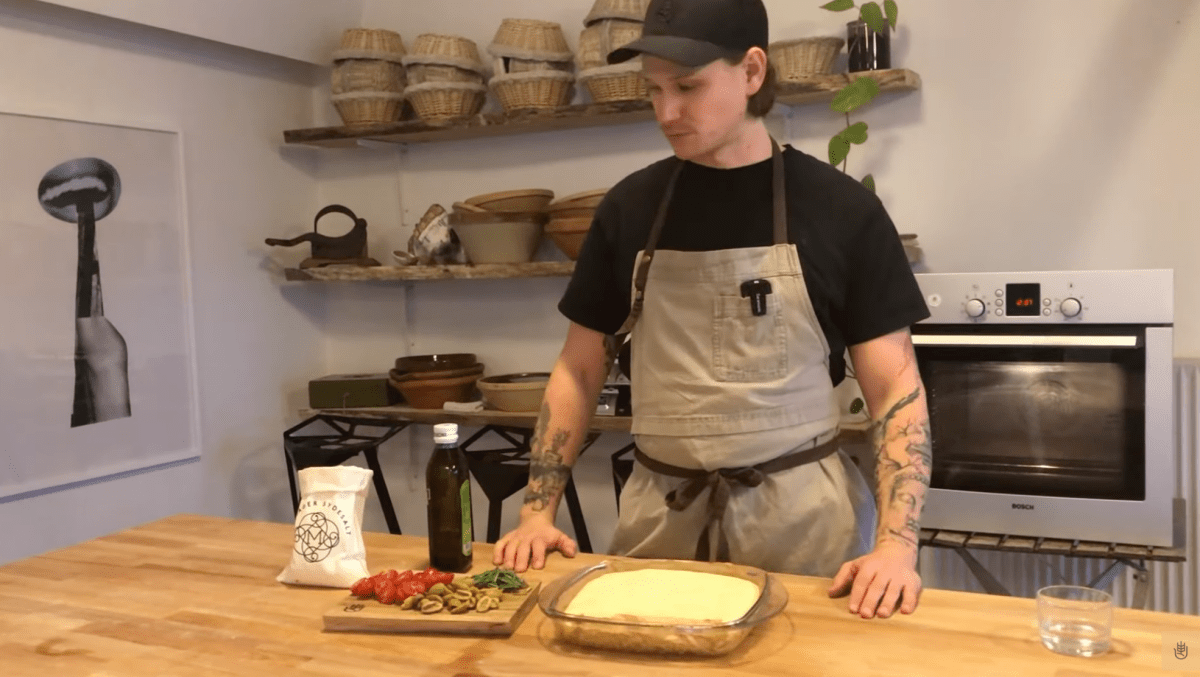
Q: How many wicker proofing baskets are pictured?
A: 13